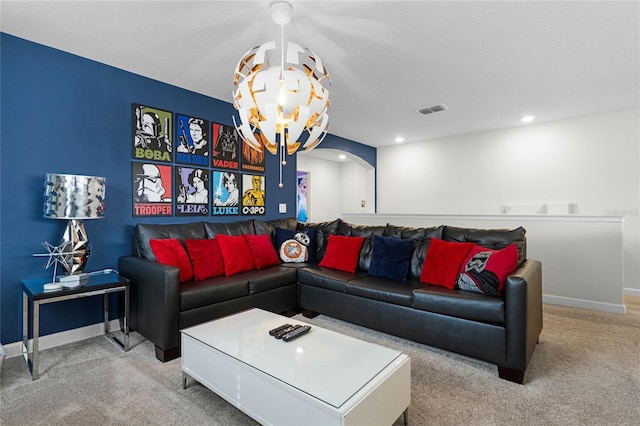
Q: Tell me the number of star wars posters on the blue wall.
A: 8